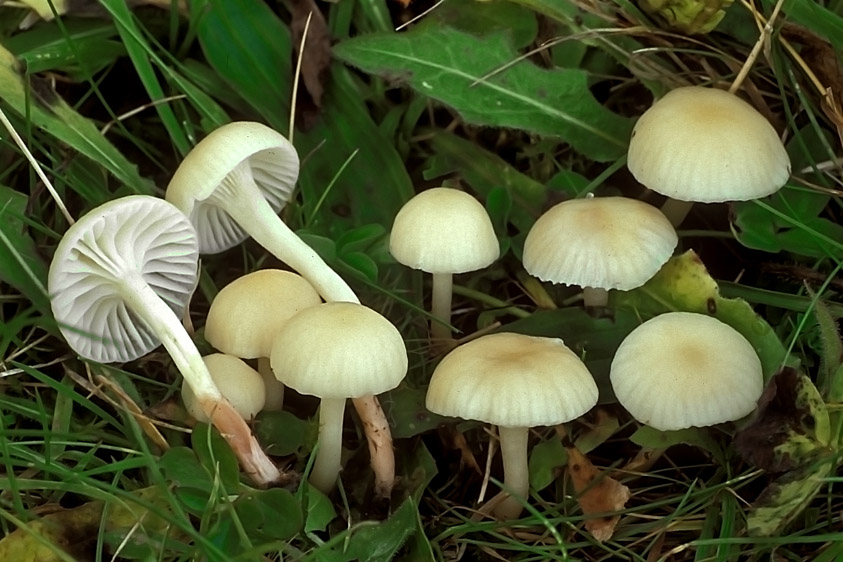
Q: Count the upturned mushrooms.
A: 2